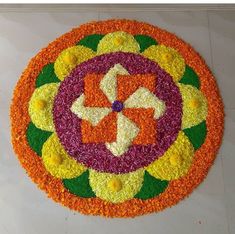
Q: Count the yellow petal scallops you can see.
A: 8